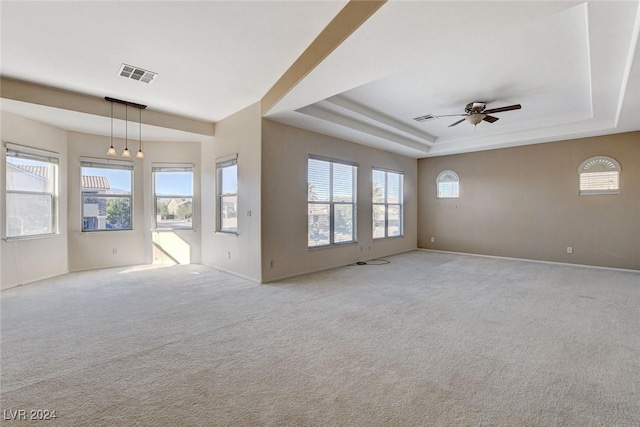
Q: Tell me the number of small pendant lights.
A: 3